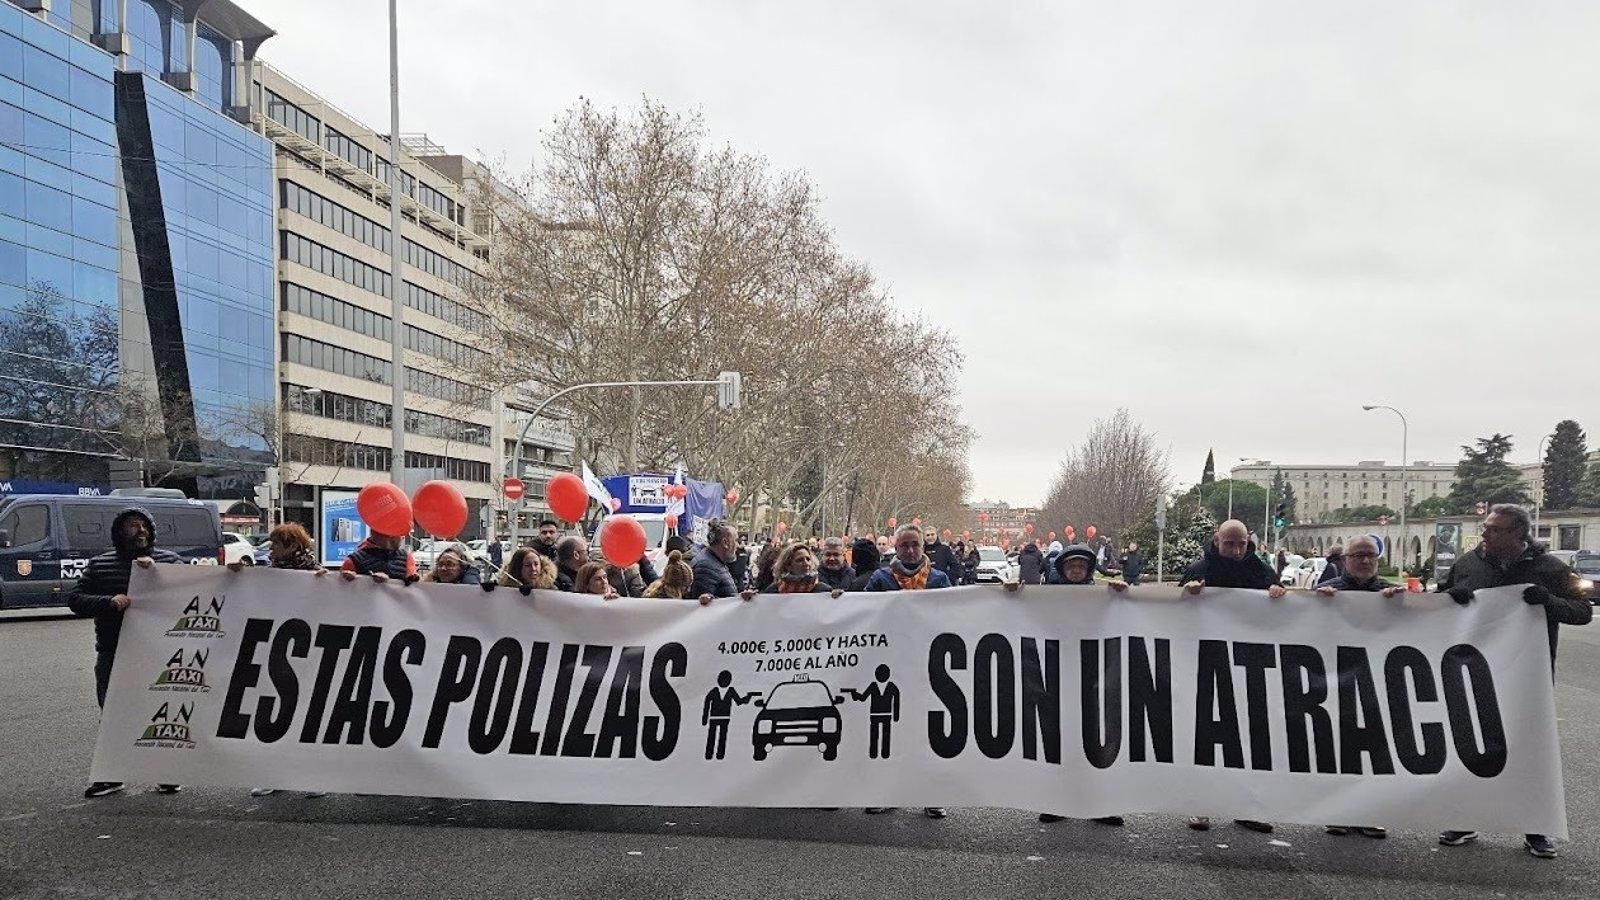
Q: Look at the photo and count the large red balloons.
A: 4